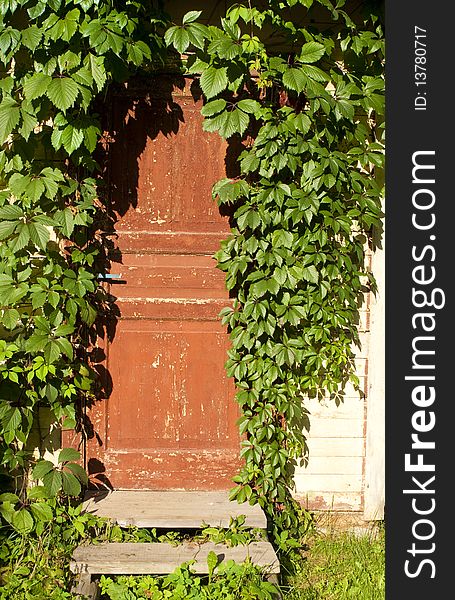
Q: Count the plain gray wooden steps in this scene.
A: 2